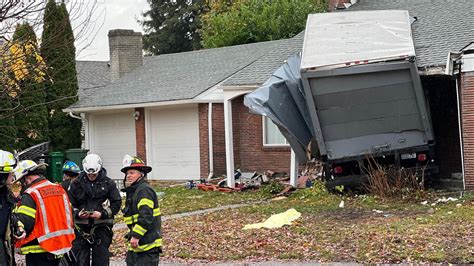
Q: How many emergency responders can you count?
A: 5